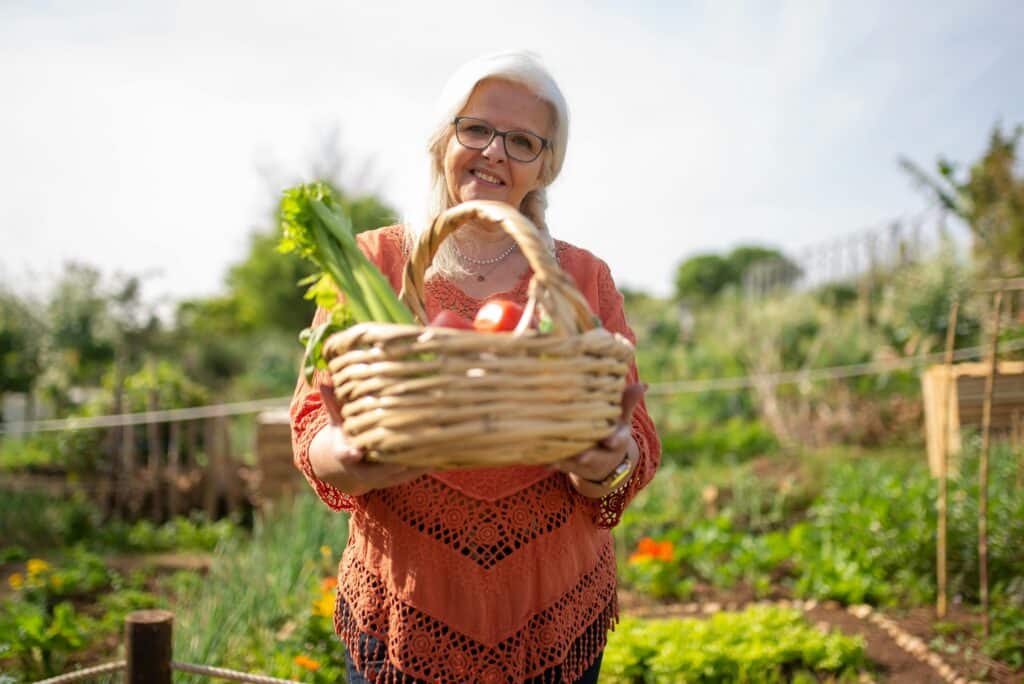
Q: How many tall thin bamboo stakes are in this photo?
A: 2